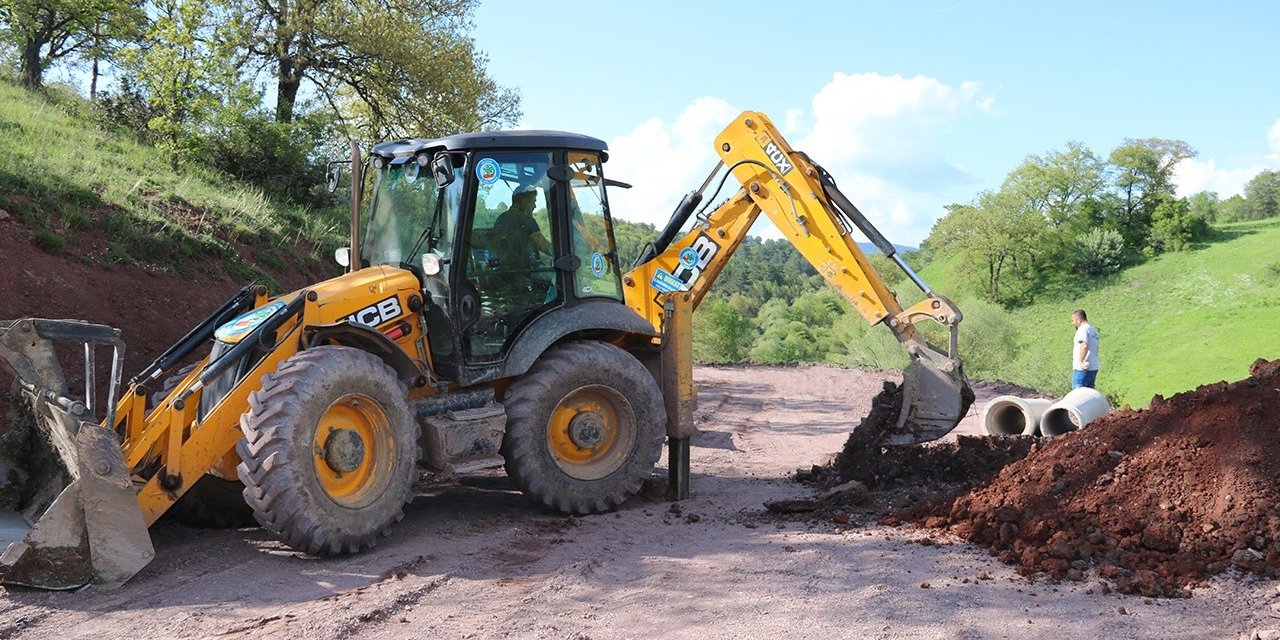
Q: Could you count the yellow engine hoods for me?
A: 1